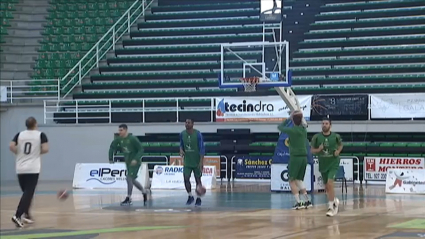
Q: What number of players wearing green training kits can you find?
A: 4